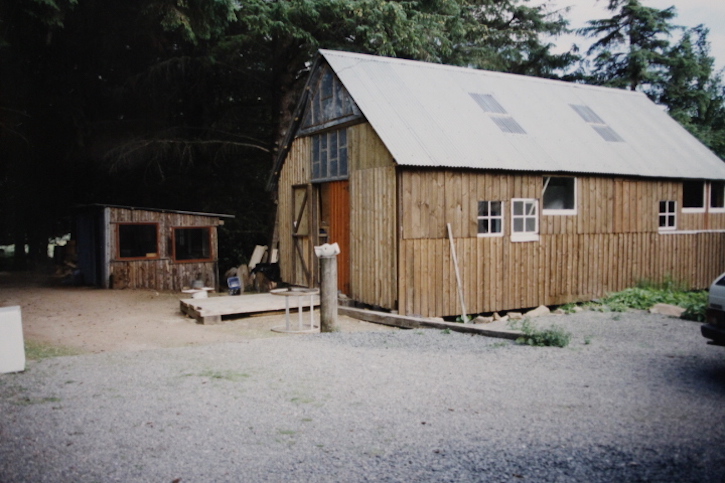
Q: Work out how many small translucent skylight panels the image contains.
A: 4